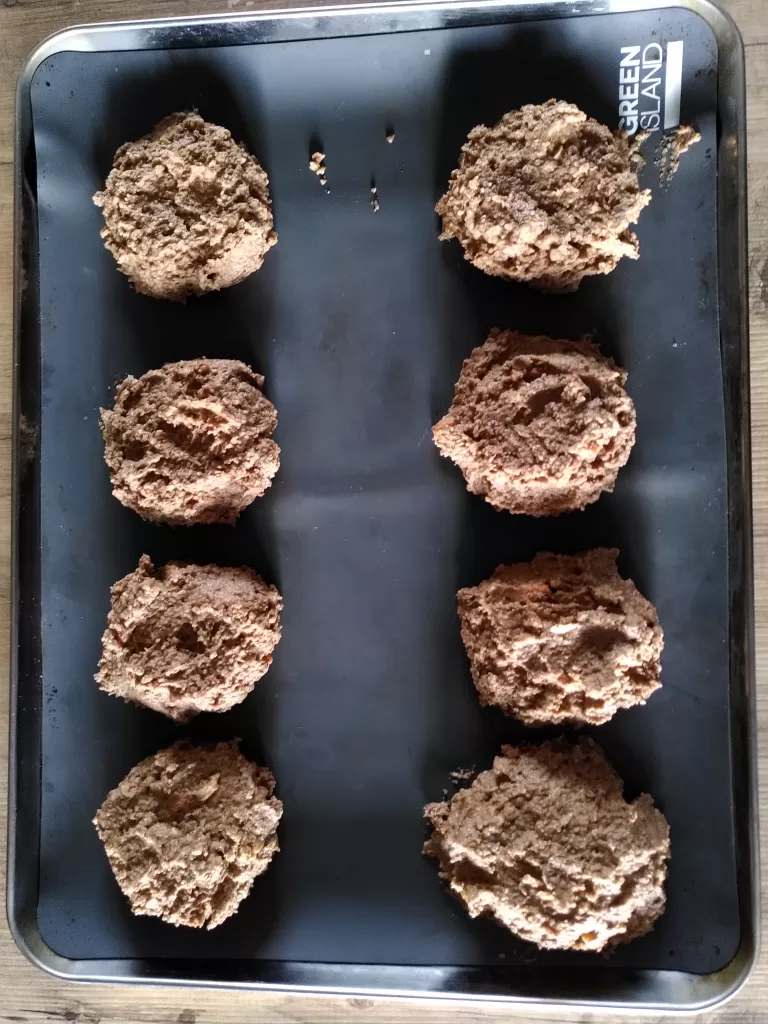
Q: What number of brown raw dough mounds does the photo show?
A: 8